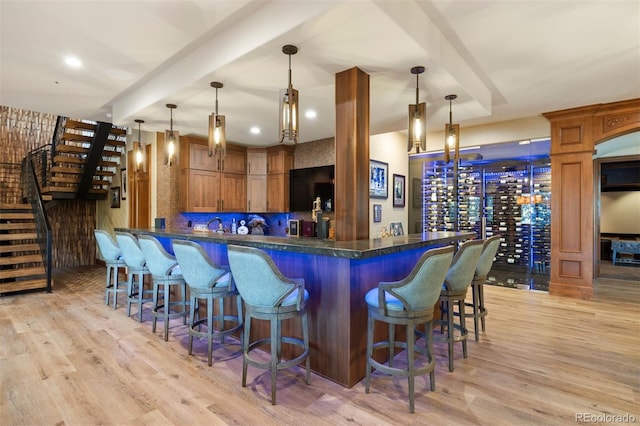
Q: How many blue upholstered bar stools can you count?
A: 8